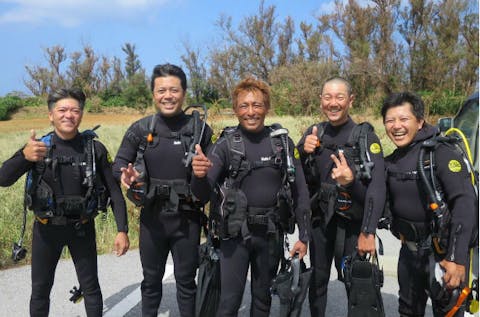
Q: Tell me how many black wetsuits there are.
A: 5